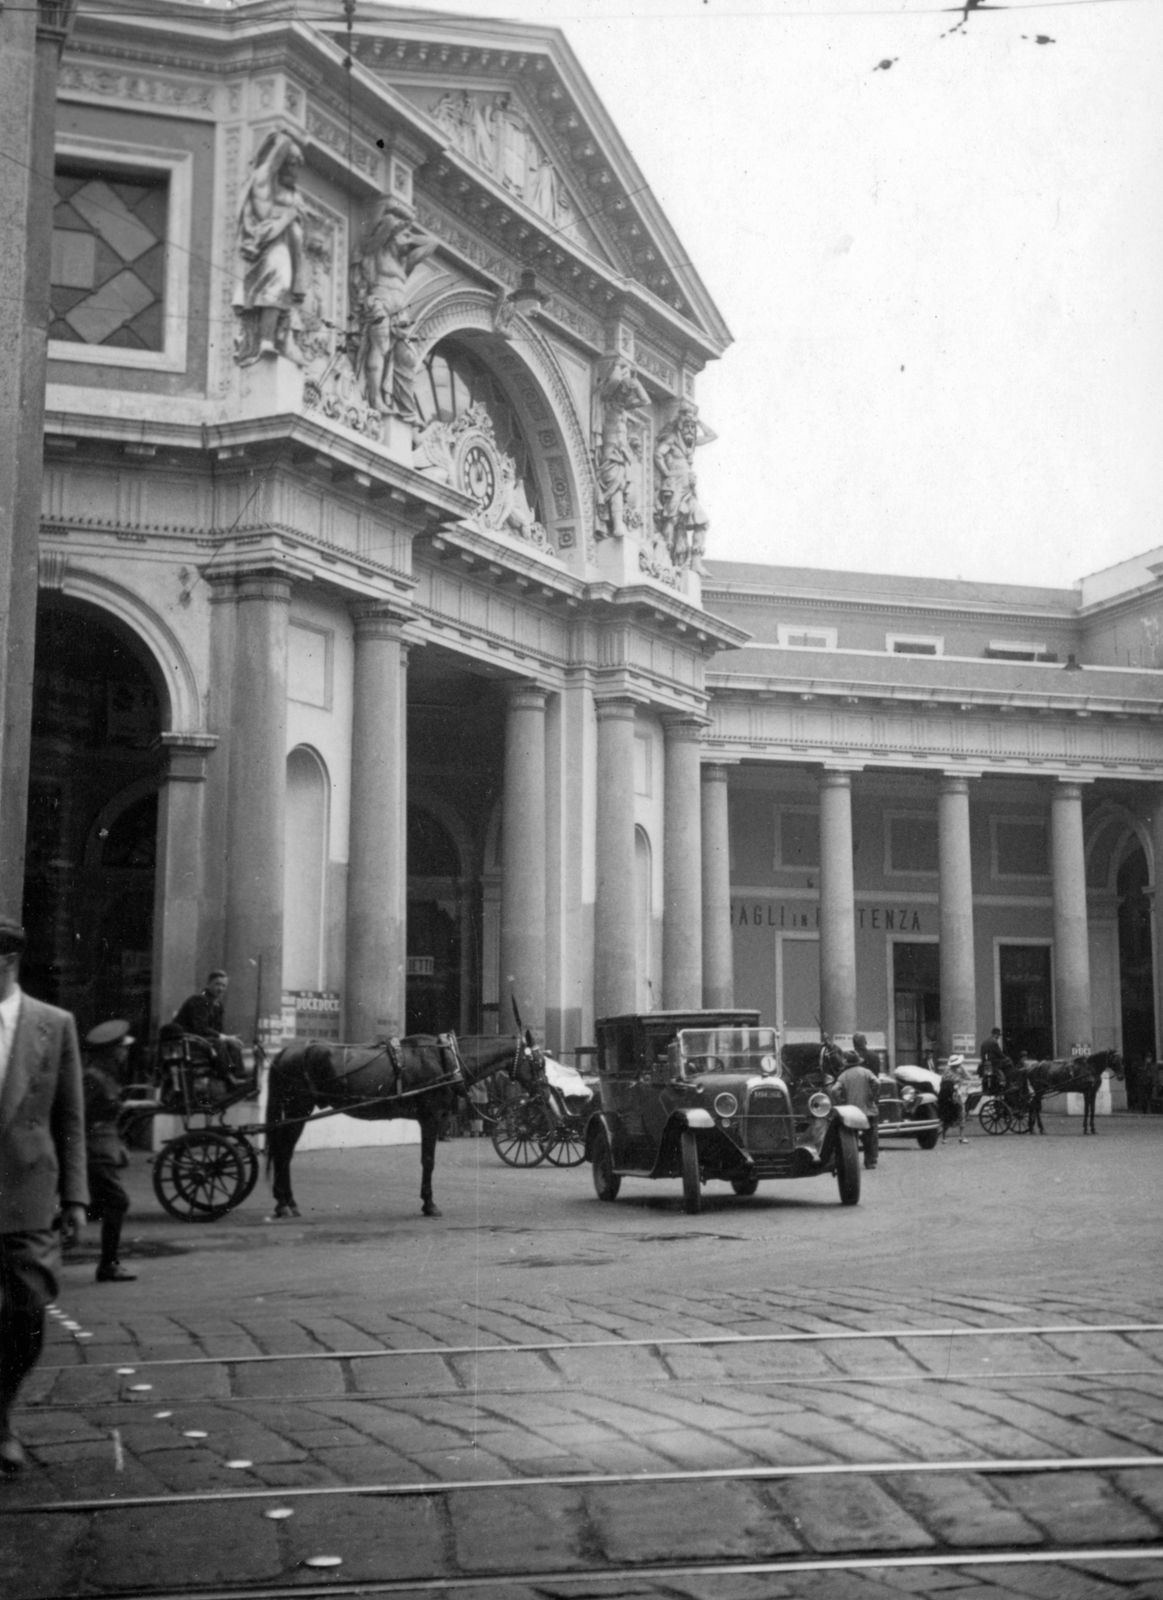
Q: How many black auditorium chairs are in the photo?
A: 0